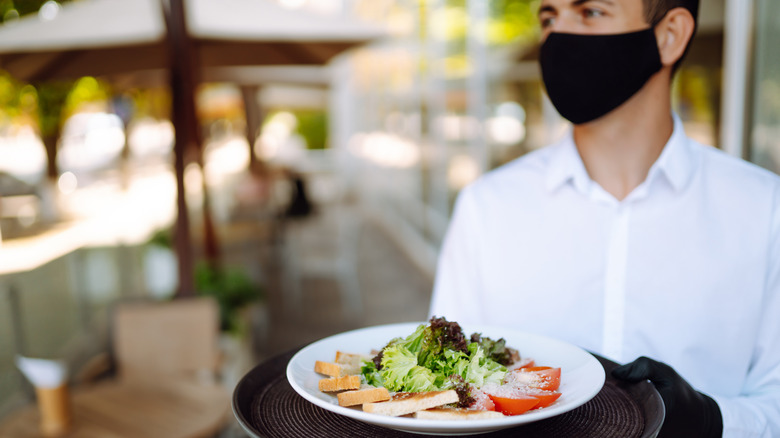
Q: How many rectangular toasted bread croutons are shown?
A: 6